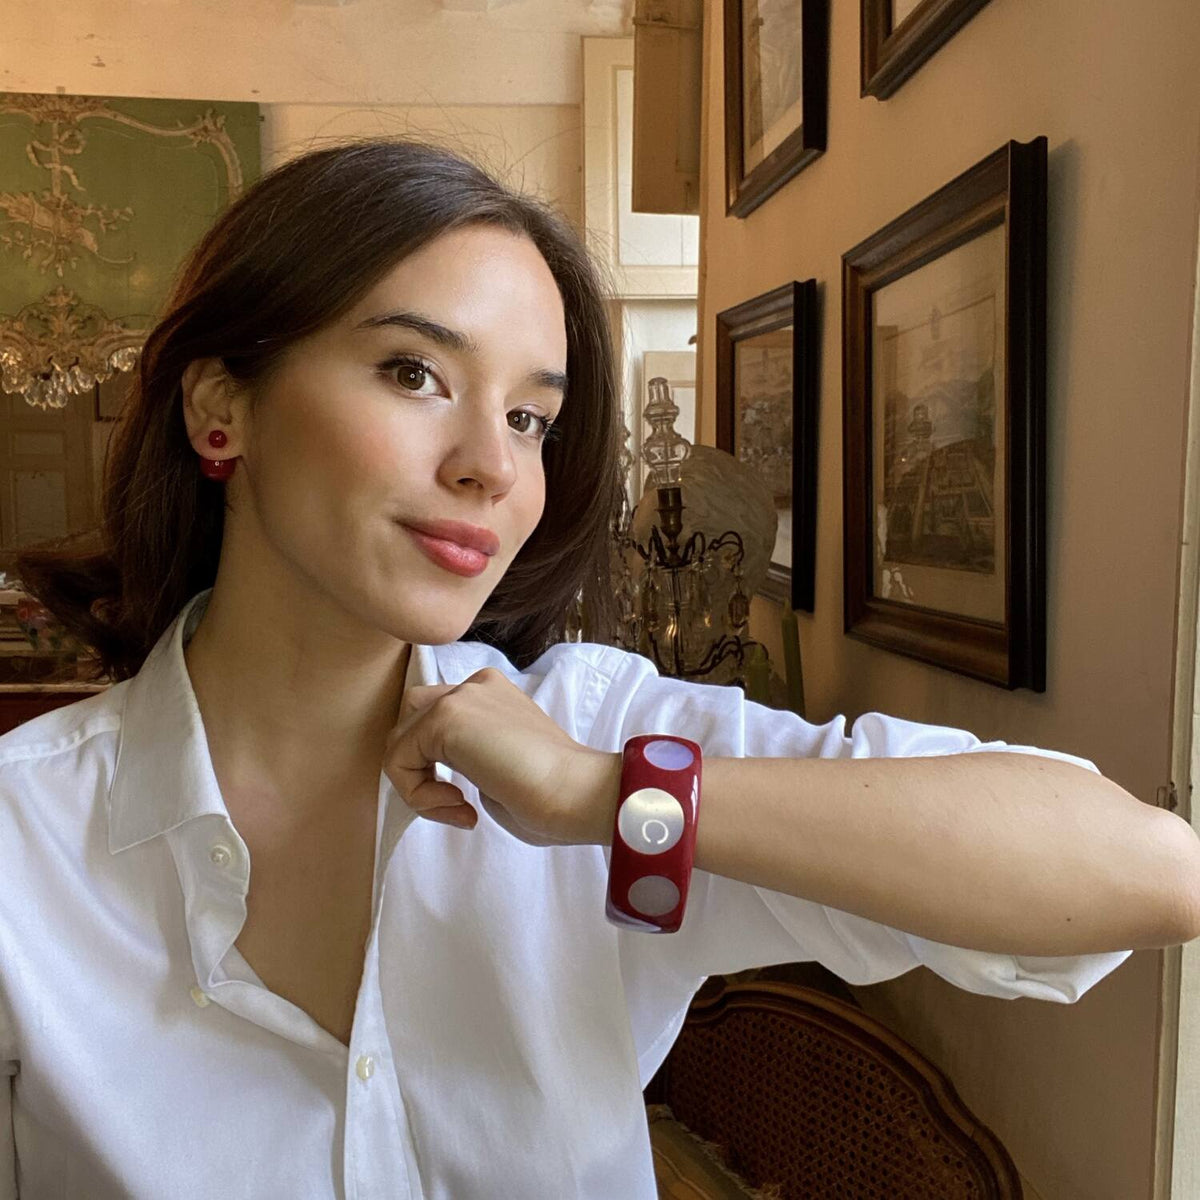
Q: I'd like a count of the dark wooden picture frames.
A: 4